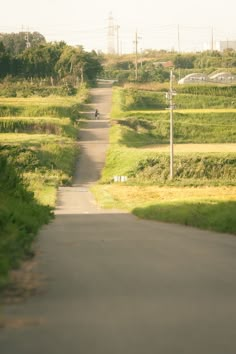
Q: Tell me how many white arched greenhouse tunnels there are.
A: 2